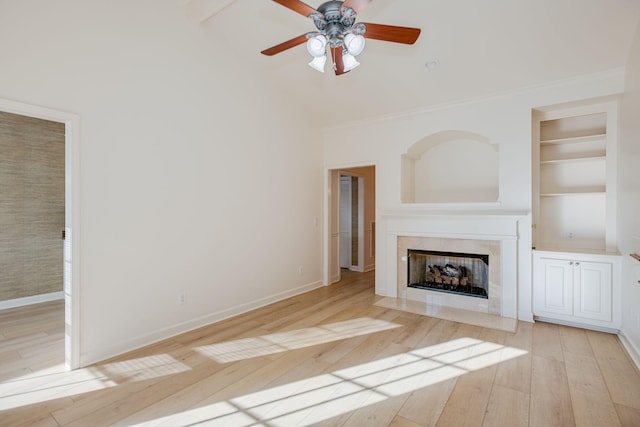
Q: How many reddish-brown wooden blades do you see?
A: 5